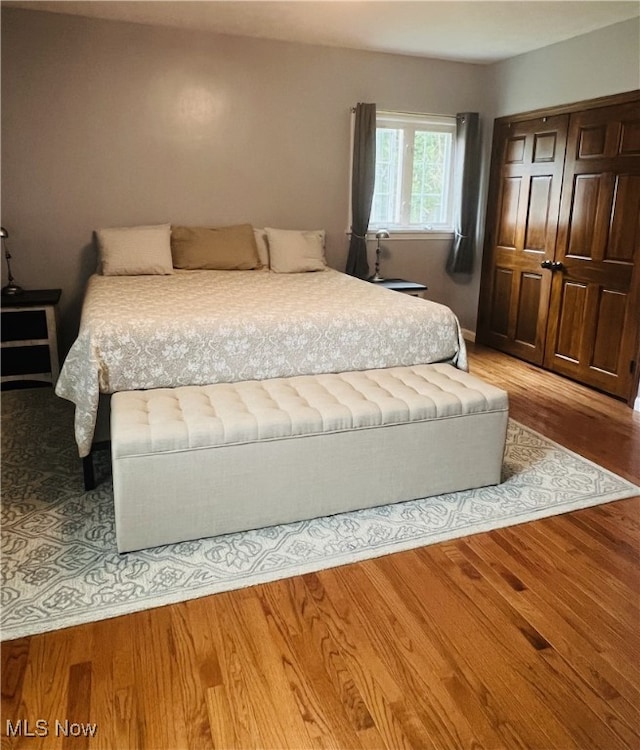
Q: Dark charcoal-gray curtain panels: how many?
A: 2